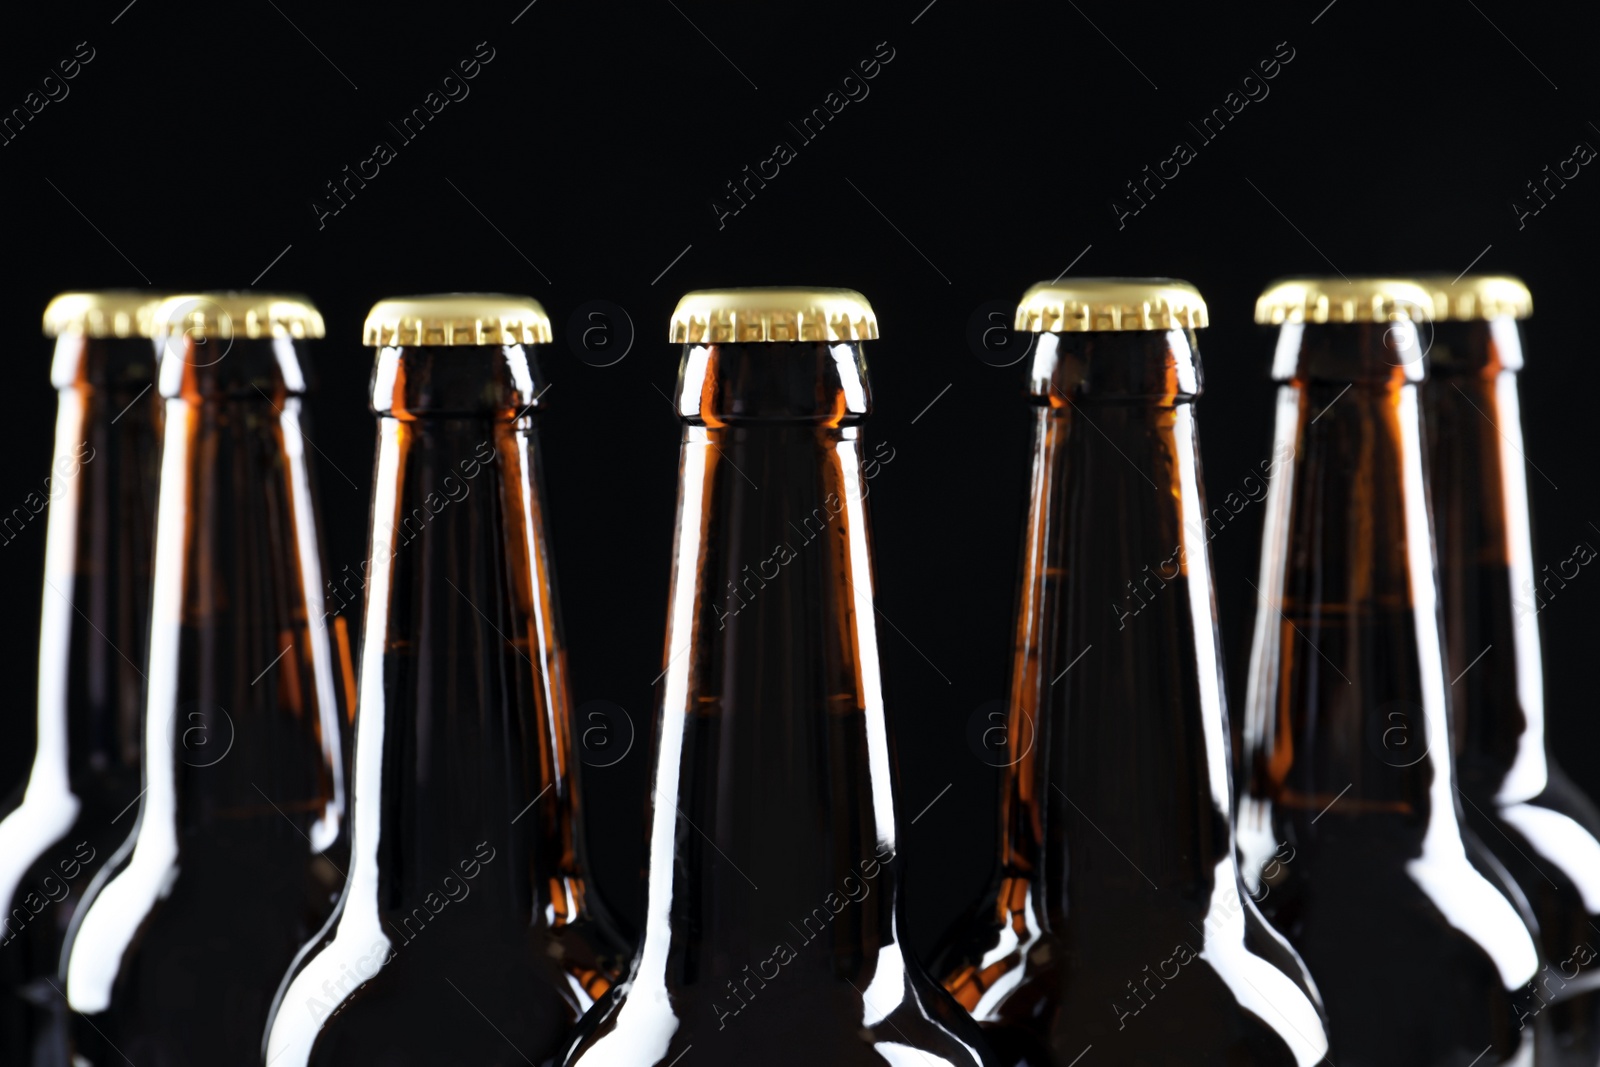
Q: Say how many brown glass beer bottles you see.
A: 7